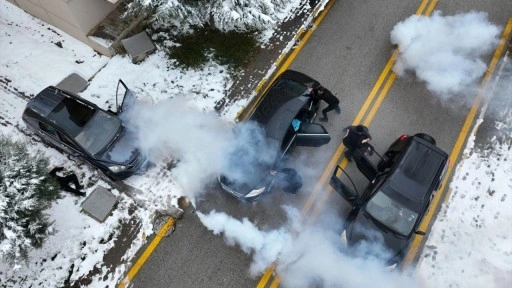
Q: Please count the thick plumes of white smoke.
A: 3